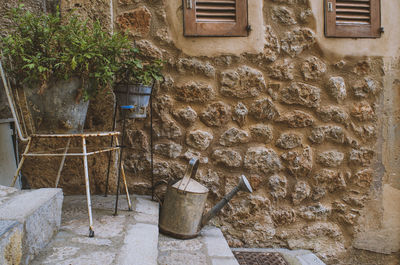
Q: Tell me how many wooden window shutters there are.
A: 2